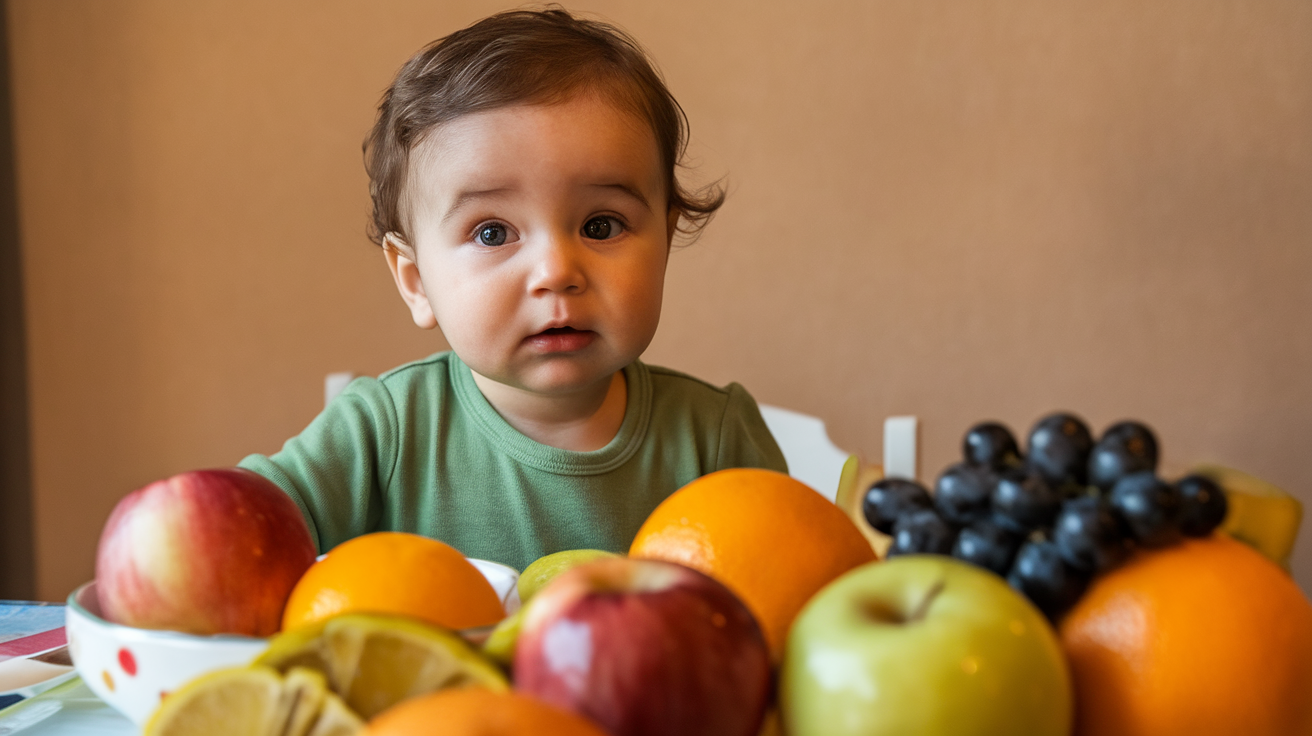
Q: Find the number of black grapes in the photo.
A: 12